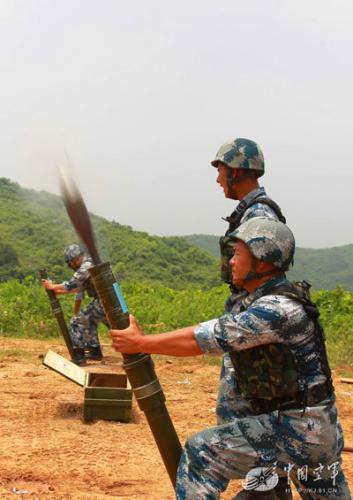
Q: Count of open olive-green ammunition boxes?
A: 1